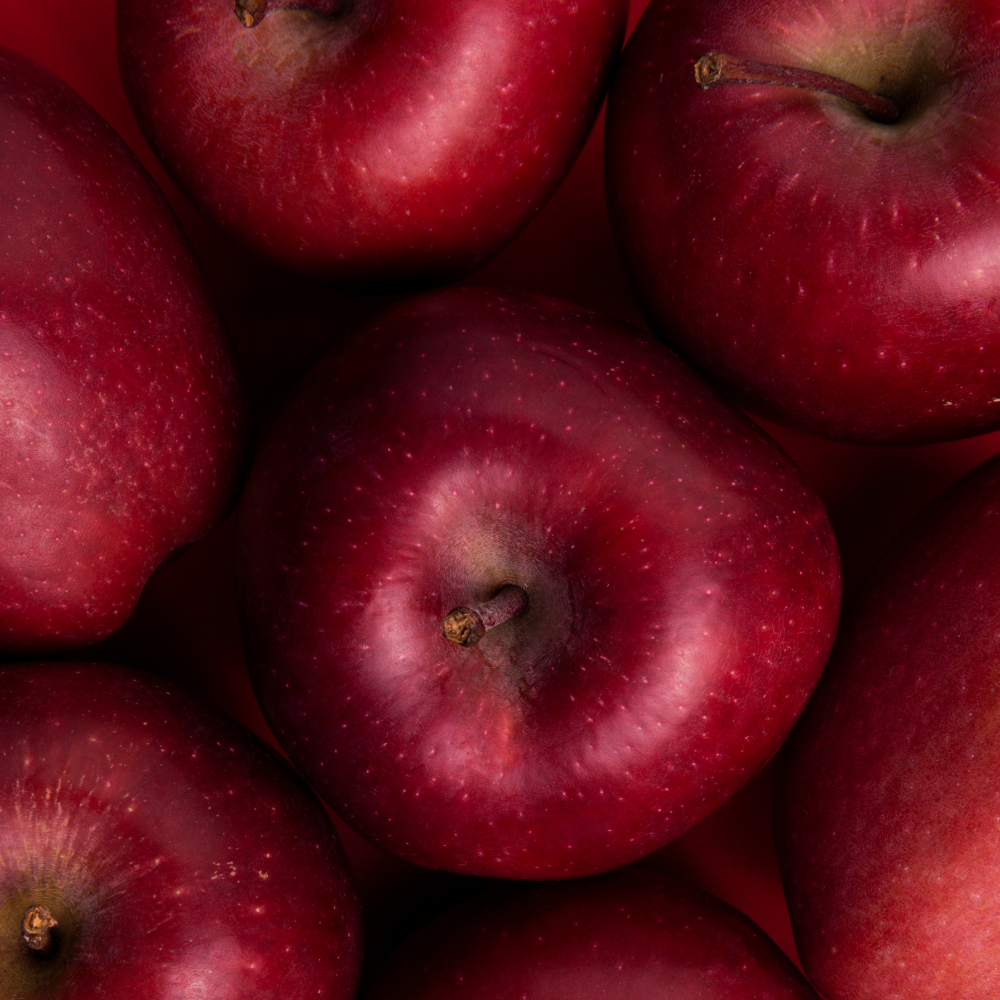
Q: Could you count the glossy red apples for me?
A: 7